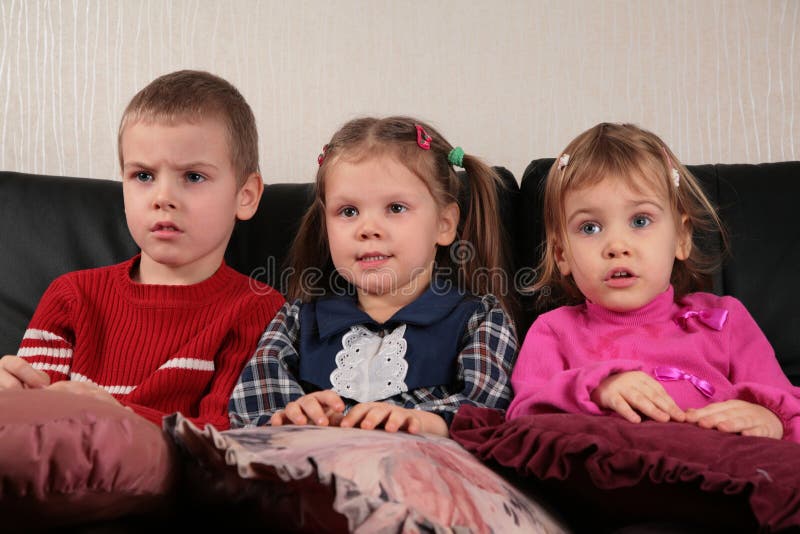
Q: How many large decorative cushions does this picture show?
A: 3